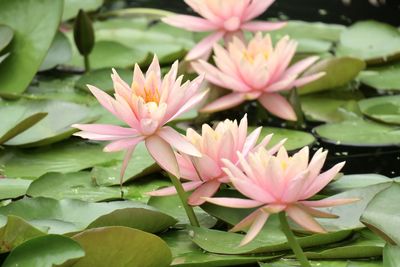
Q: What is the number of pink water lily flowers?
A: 5